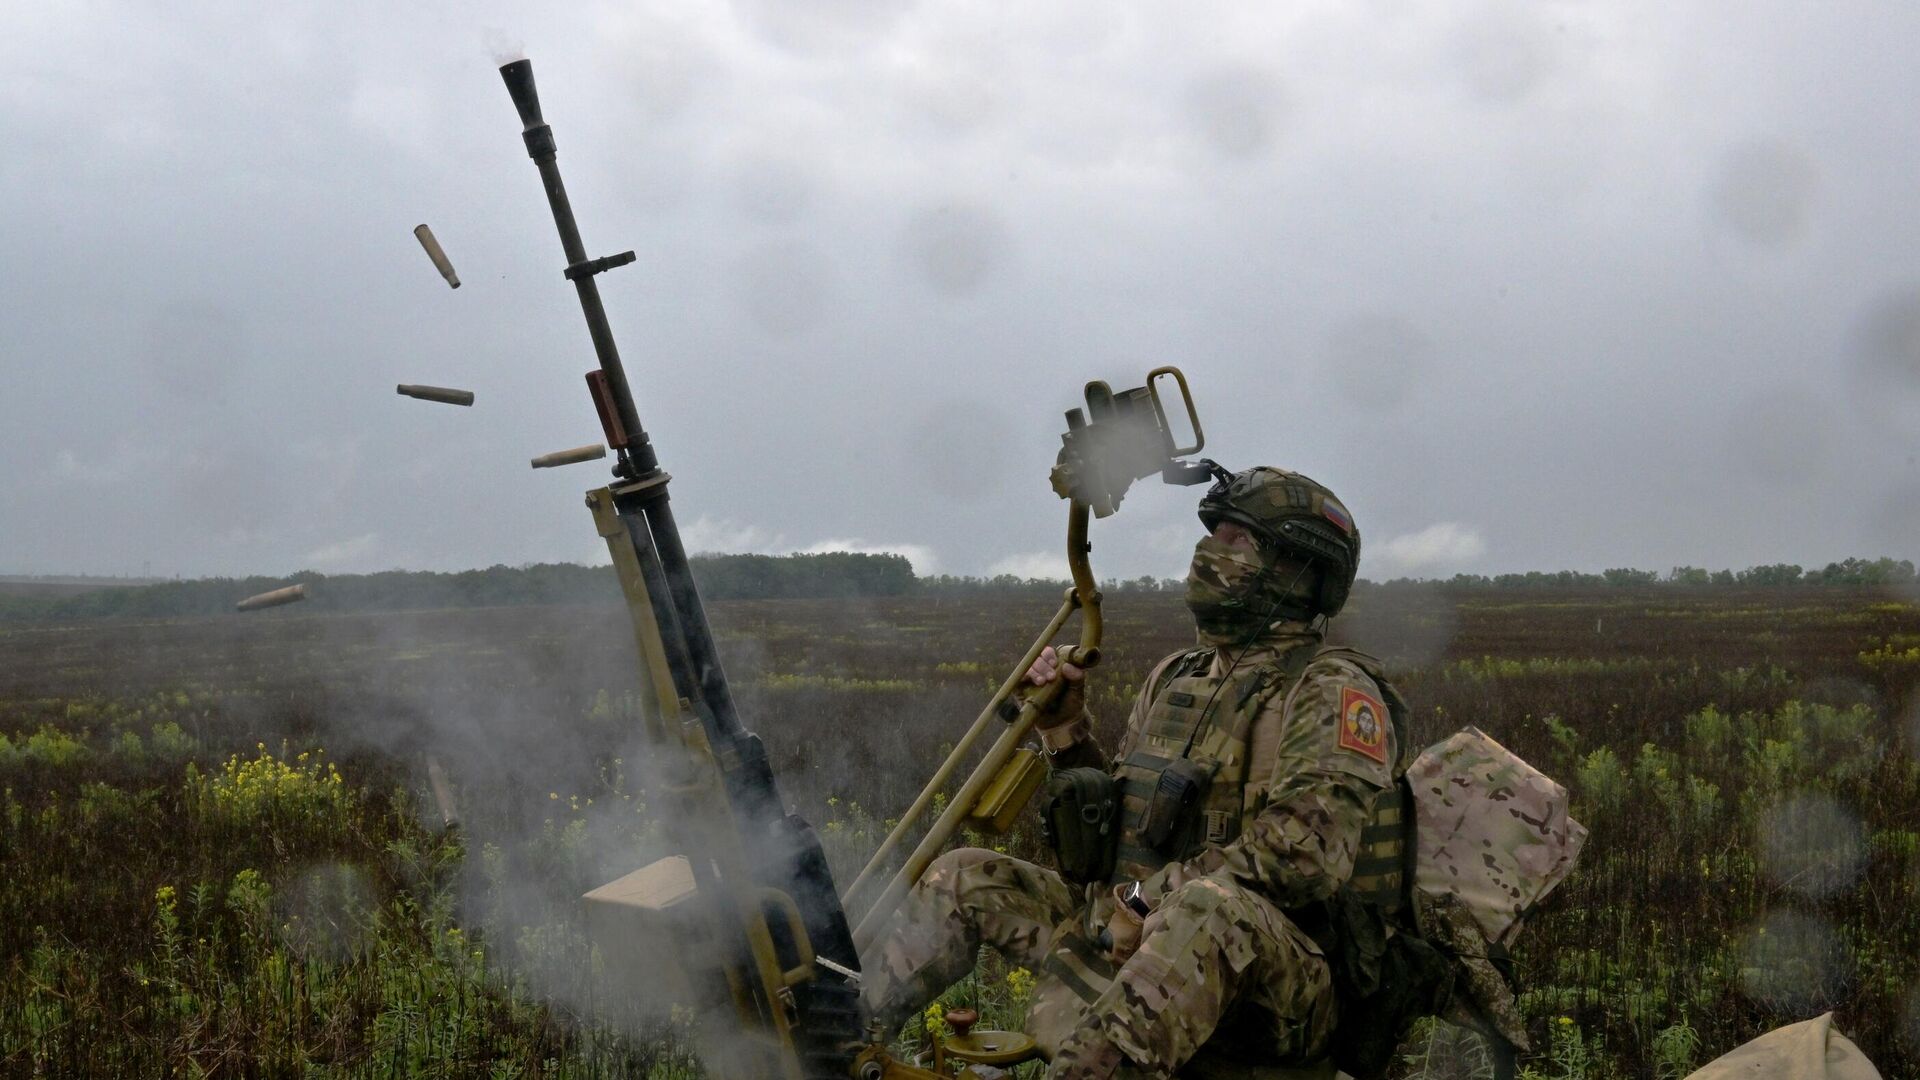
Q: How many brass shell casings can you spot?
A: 5